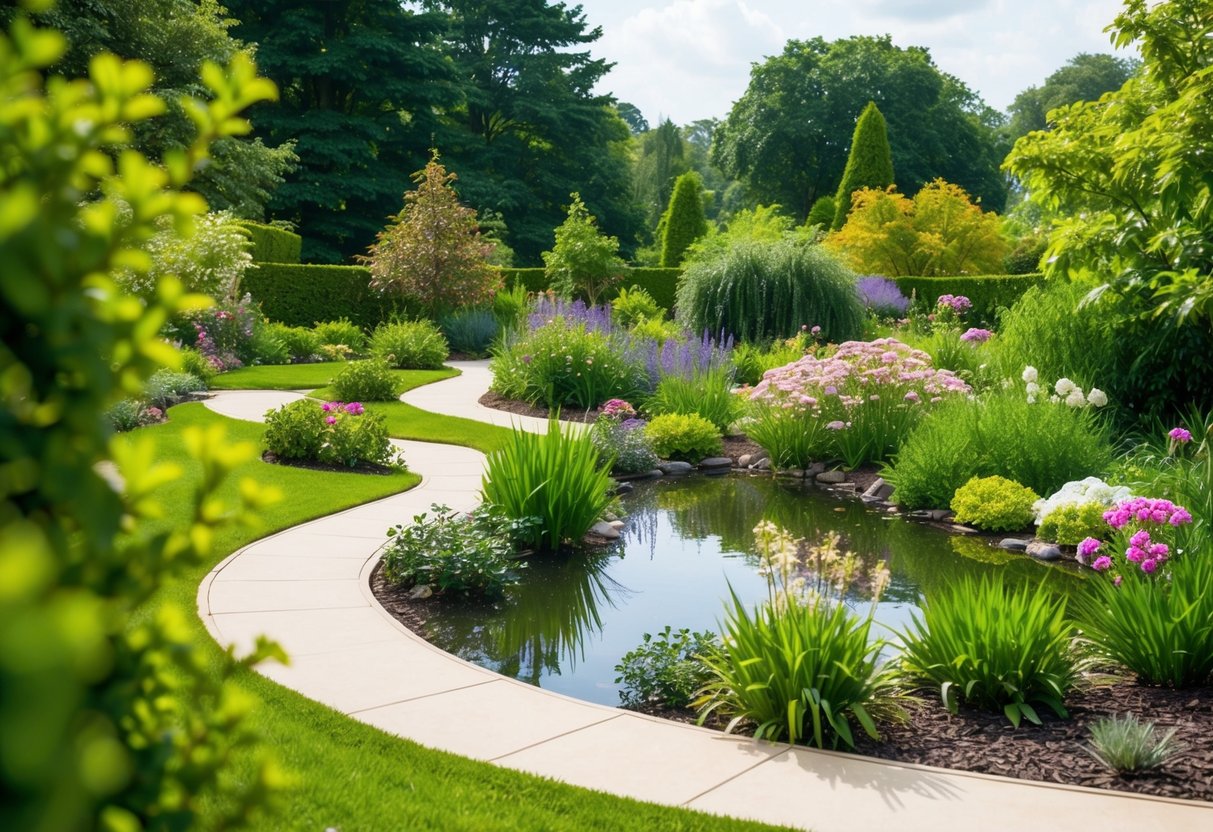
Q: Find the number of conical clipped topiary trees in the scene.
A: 2